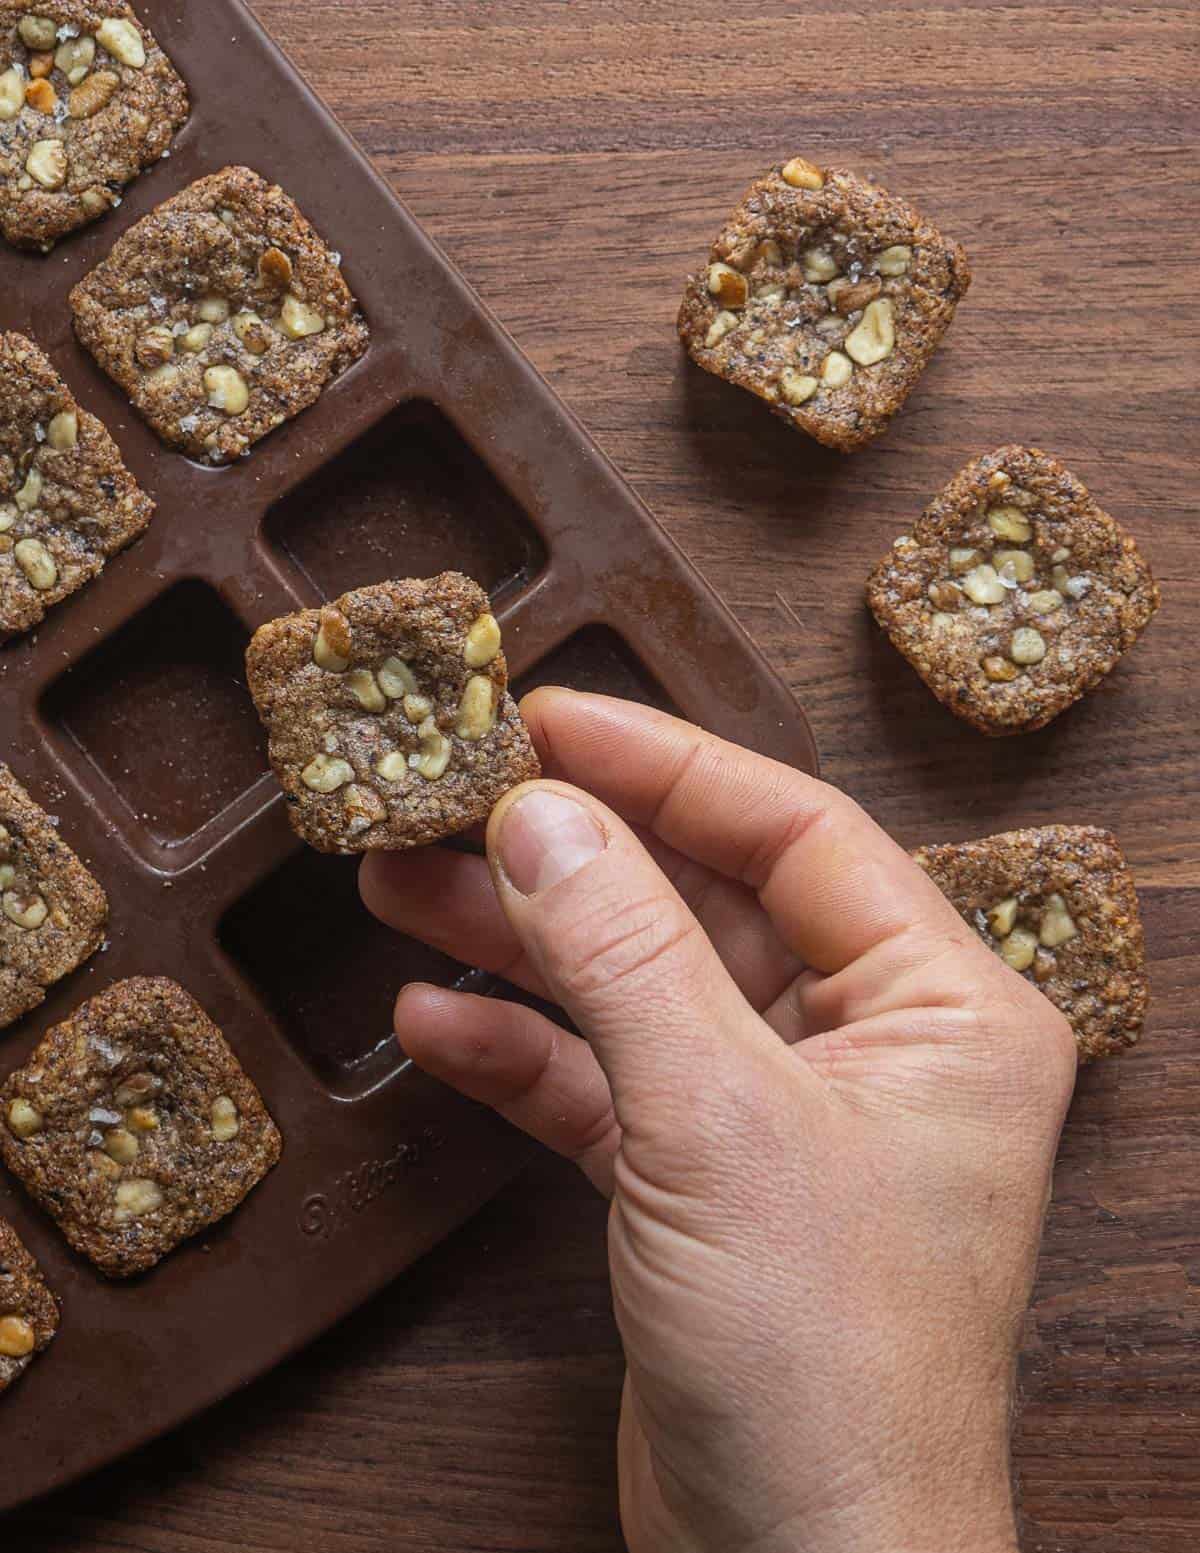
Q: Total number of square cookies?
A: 10